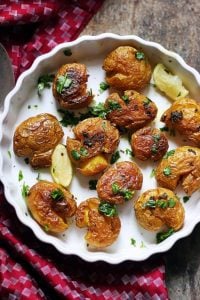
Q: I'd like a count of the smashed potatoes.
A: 12